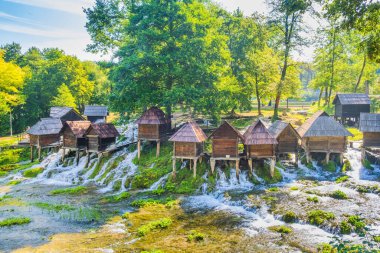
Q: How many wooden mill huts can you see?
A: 13